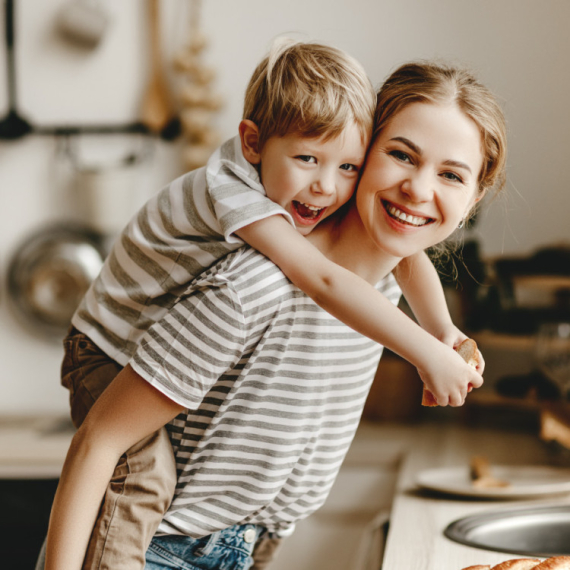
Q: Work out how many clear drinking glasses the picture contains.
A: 1